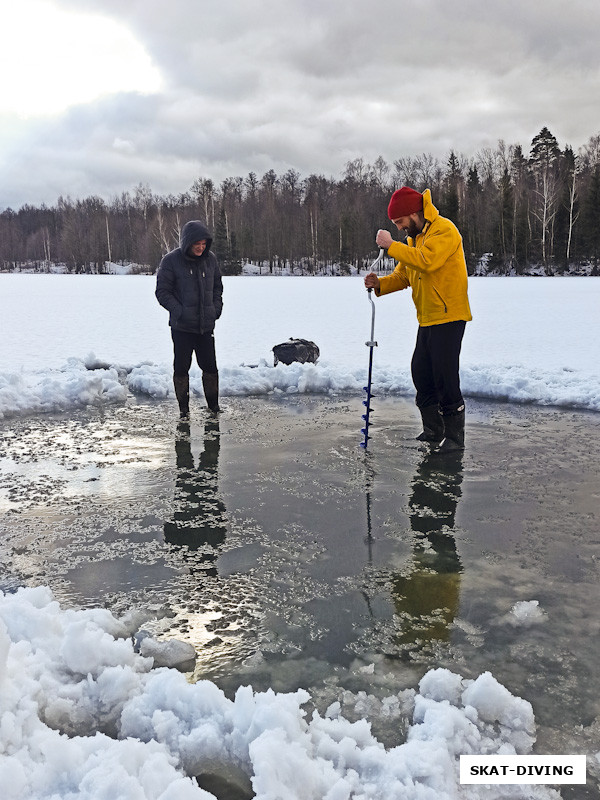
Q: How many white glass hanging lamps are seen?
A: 0